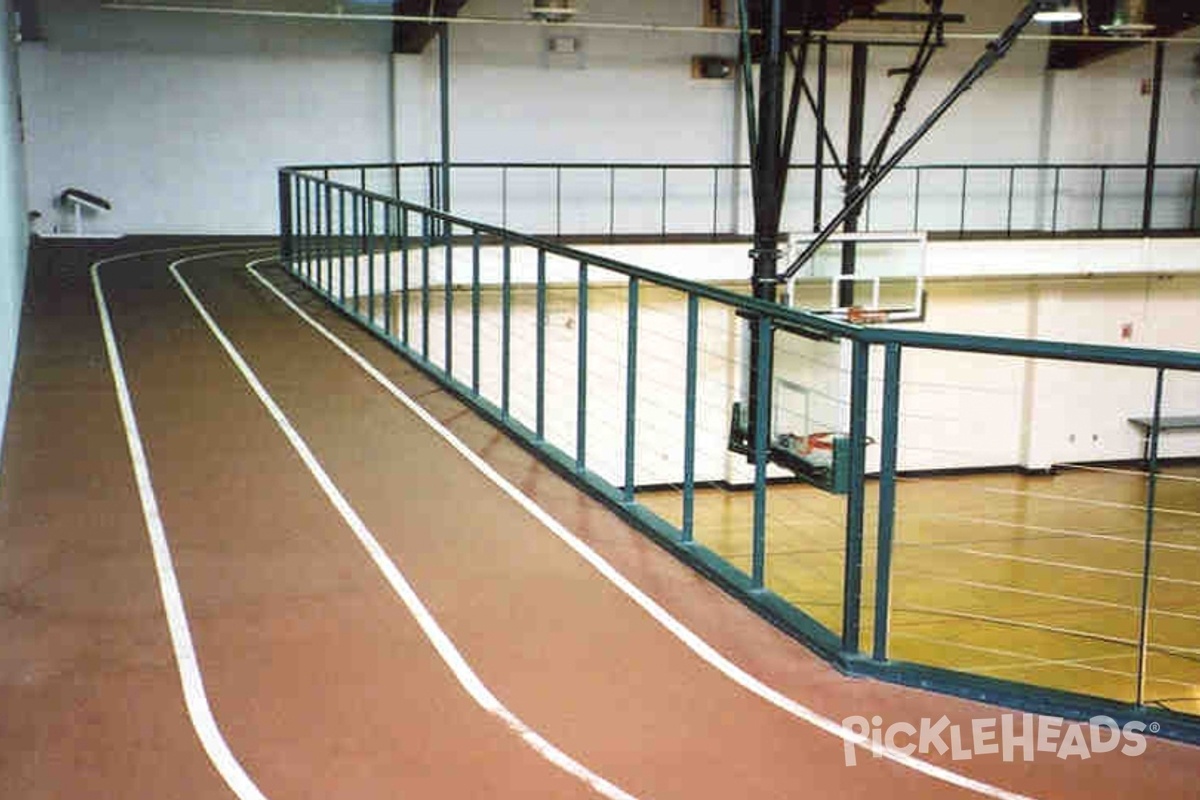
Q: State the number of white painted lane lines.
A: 3